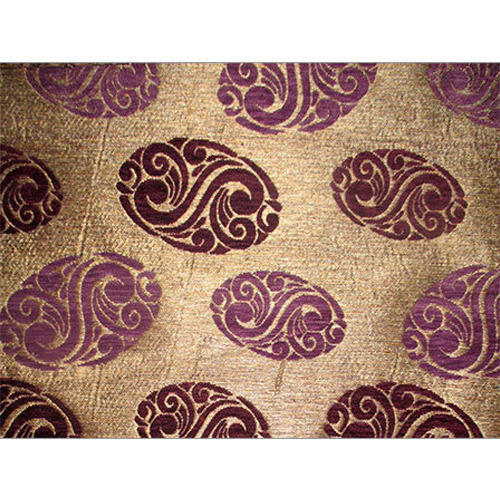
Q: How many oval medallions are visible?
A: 12